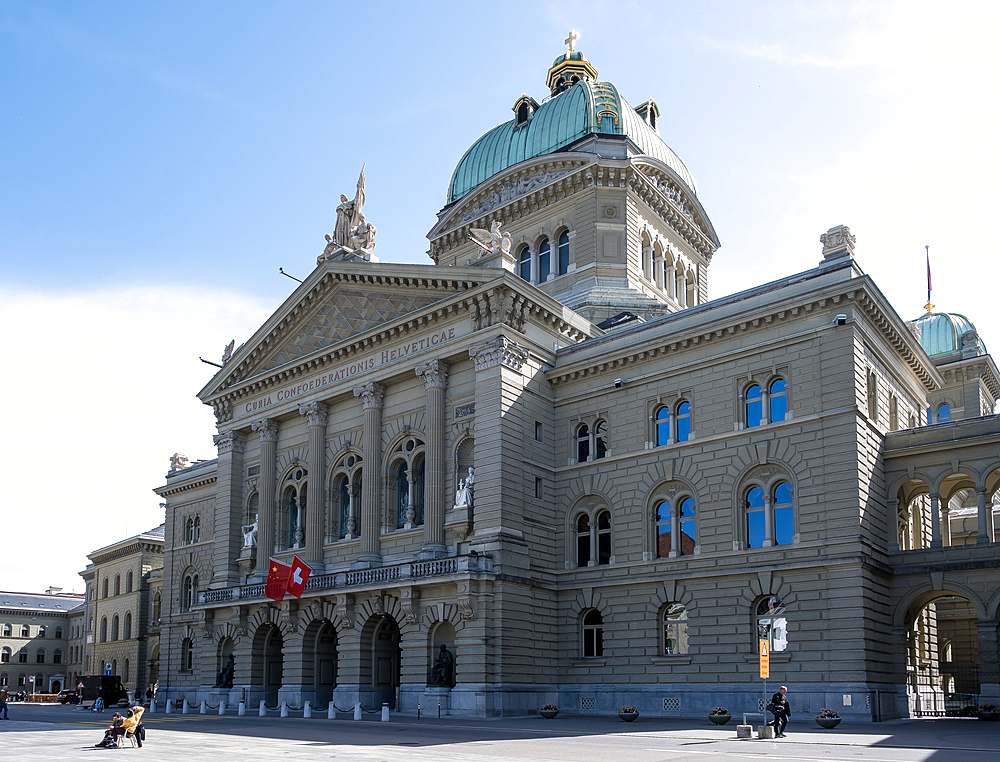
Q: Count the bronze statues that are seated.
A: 2